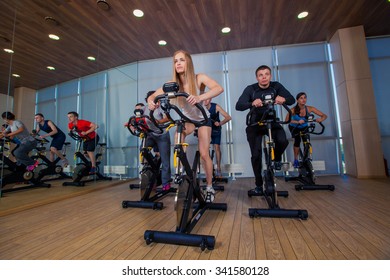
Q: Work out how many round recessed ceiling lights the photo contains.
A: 9